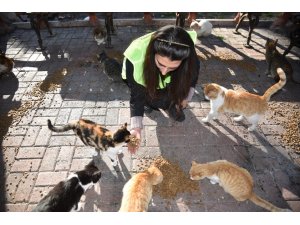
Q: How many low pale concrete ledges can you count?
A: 1